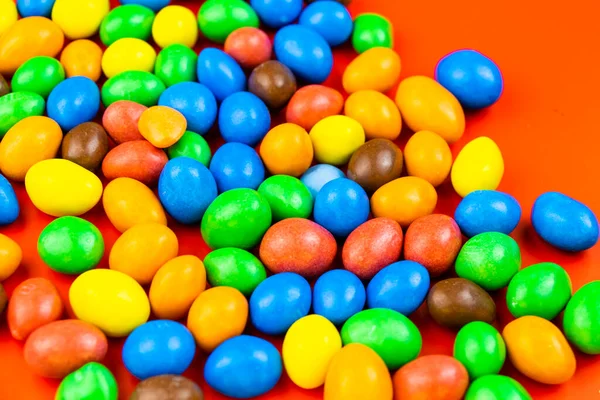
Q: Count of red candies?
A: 10